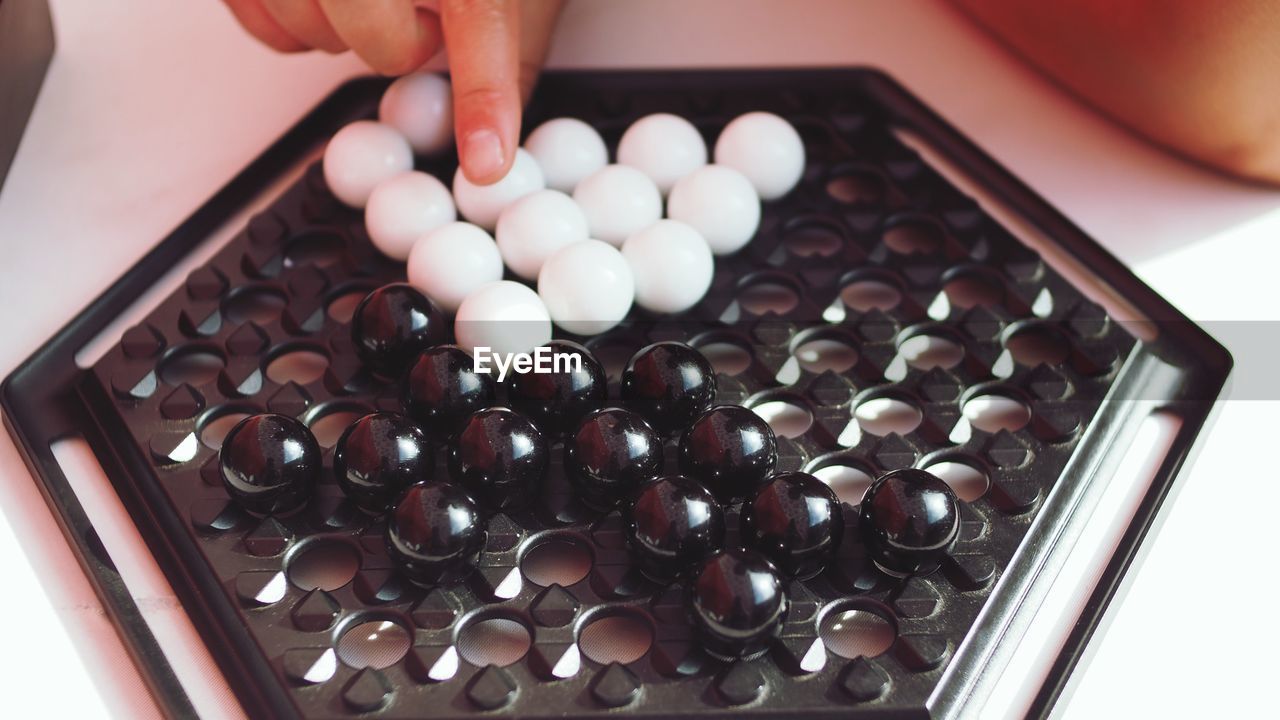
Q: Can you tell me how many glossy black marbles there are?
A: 14